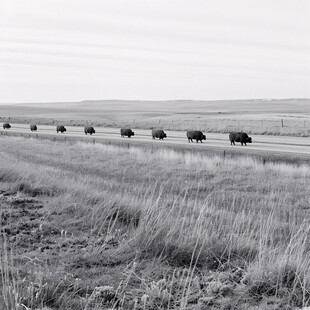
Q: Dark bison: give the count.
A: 8